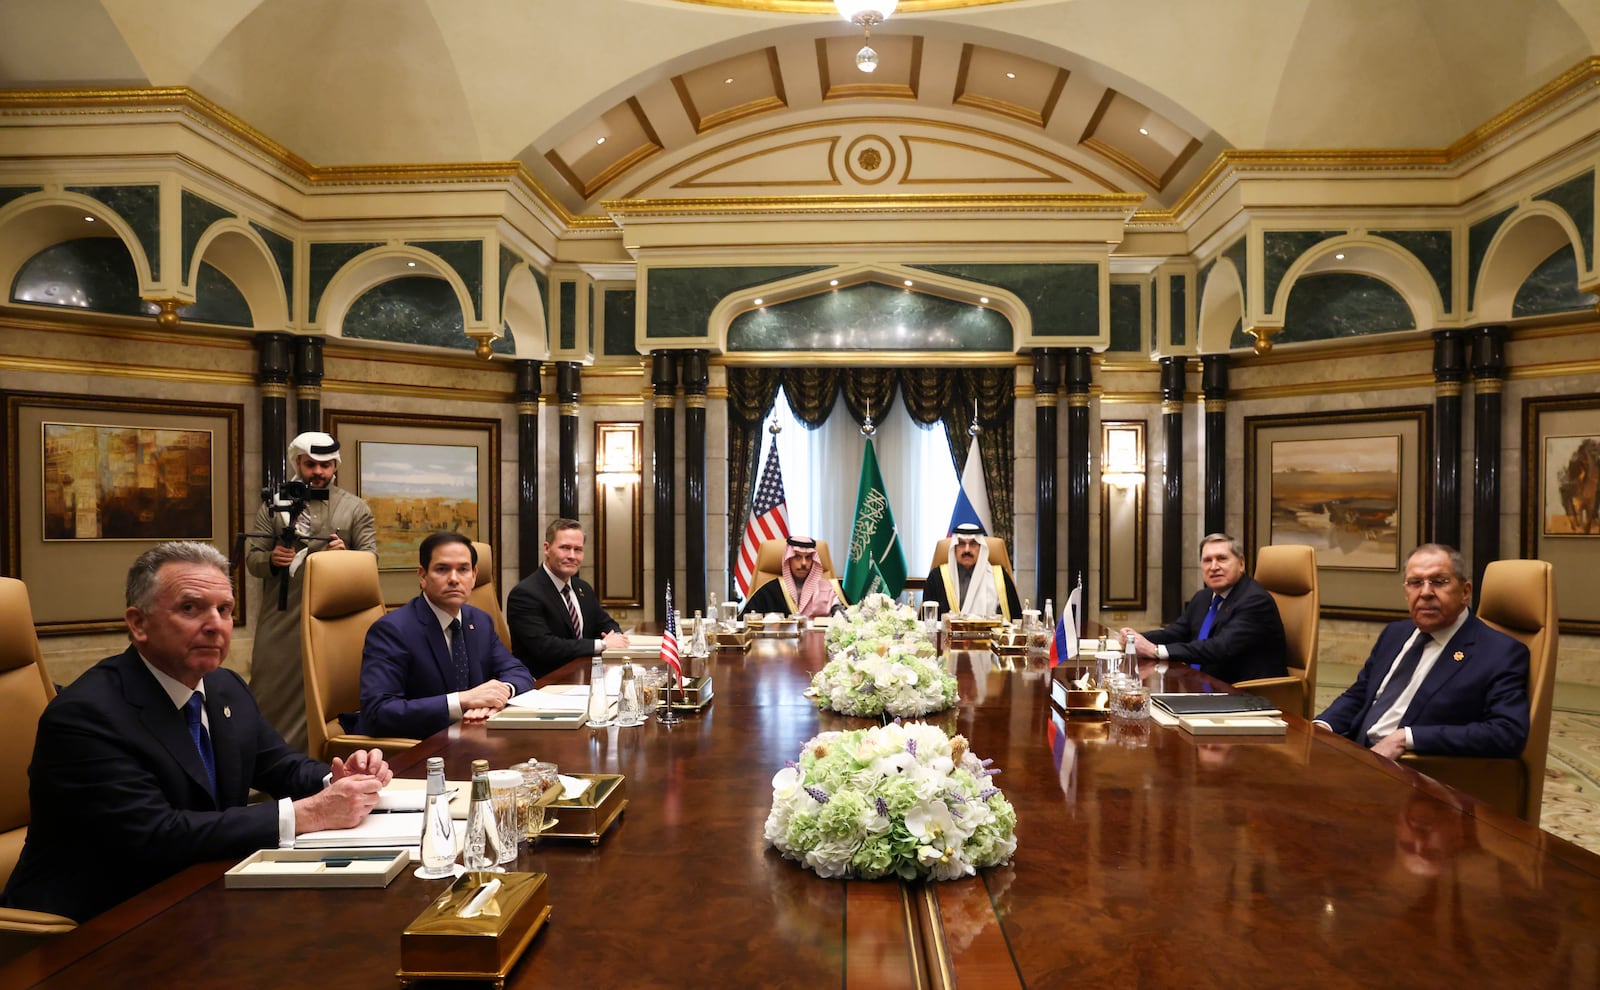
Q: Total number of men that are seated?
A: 7